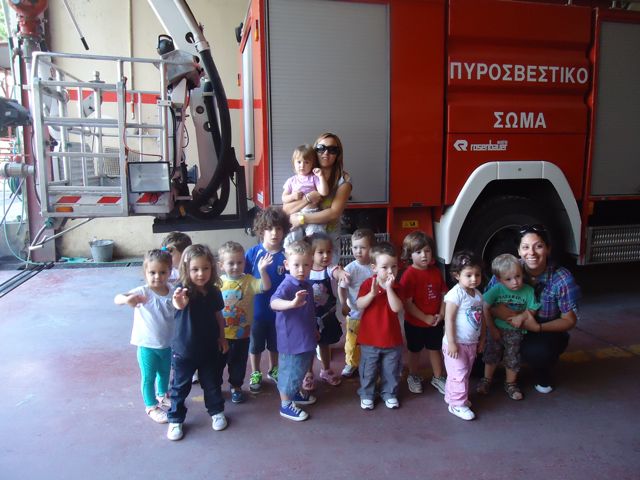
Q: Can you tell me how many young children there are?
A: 13